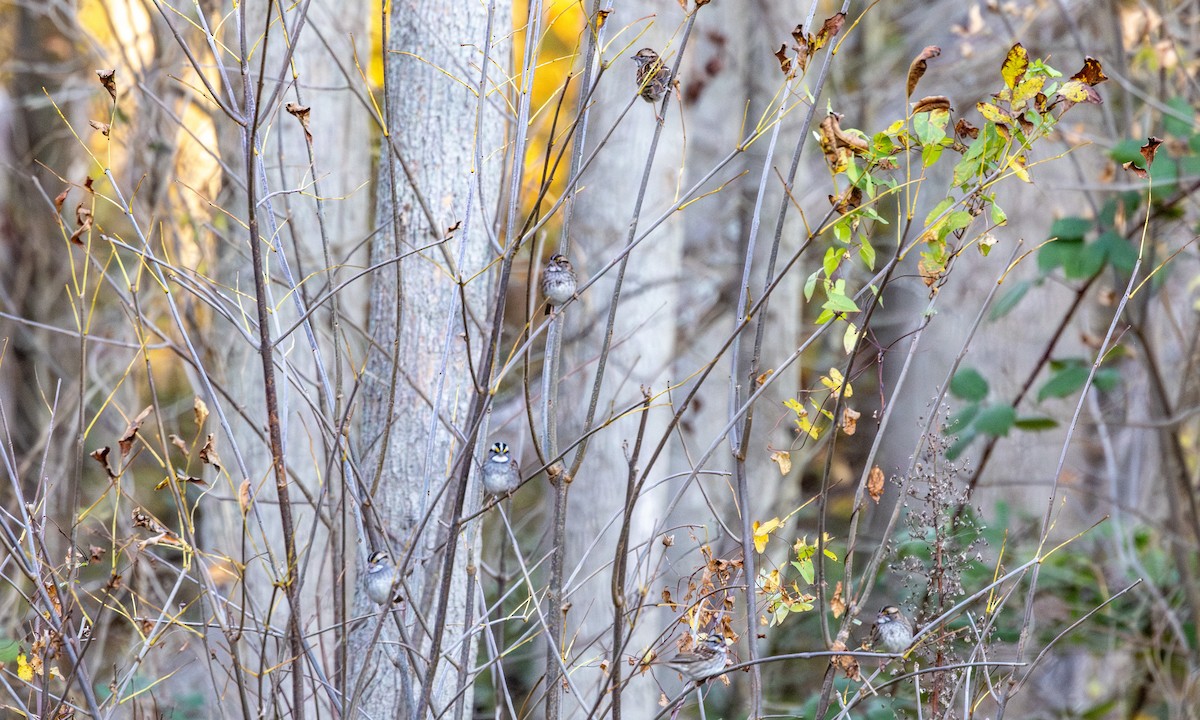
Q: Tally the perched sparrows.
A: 6